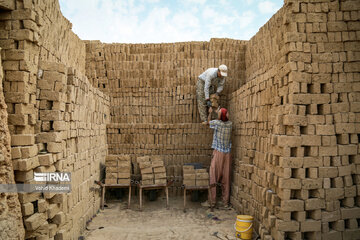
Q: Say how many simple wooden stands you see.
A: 3